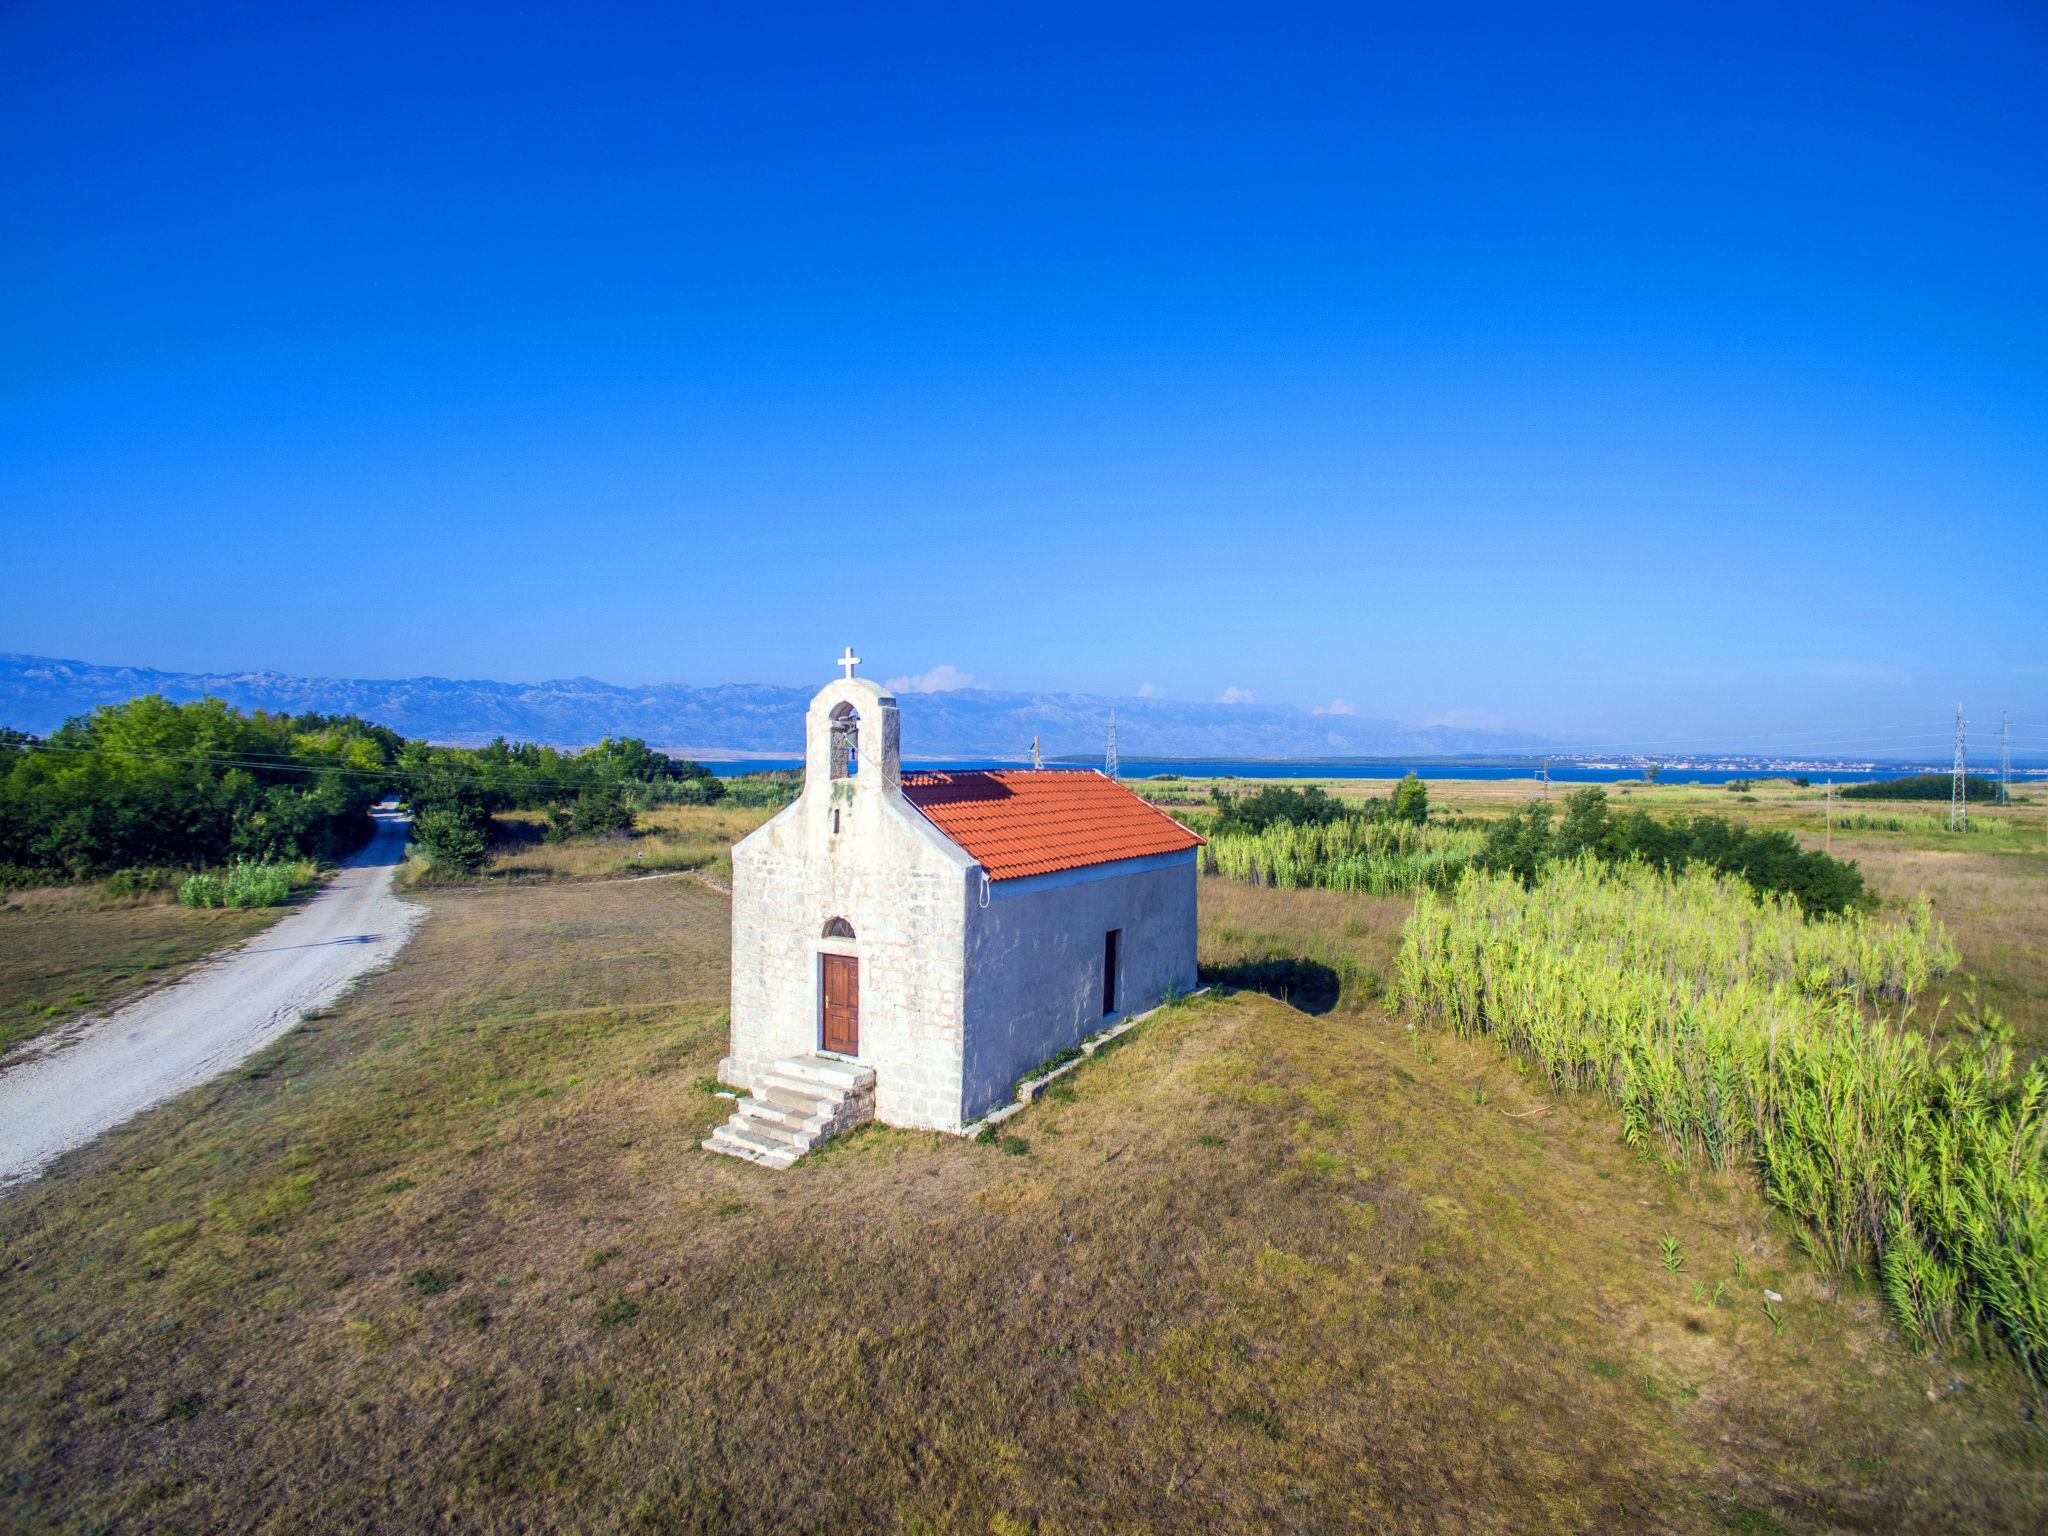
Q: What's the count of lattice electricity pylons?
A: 3